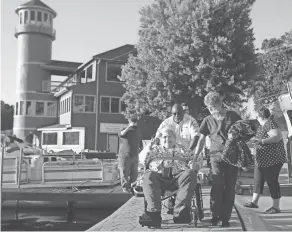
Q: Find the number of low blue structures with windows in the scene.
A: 0